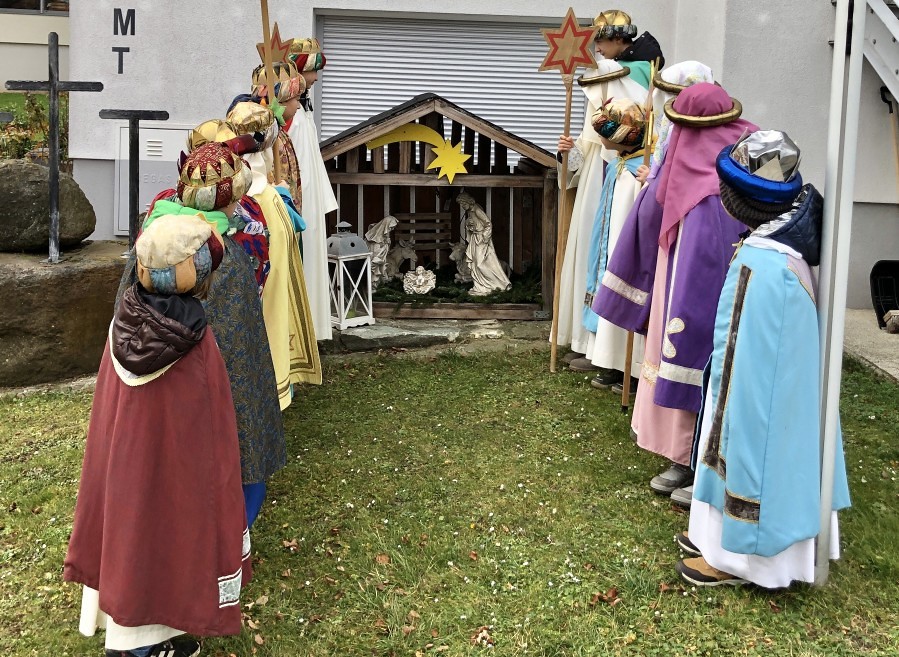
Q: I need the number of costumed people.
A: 13